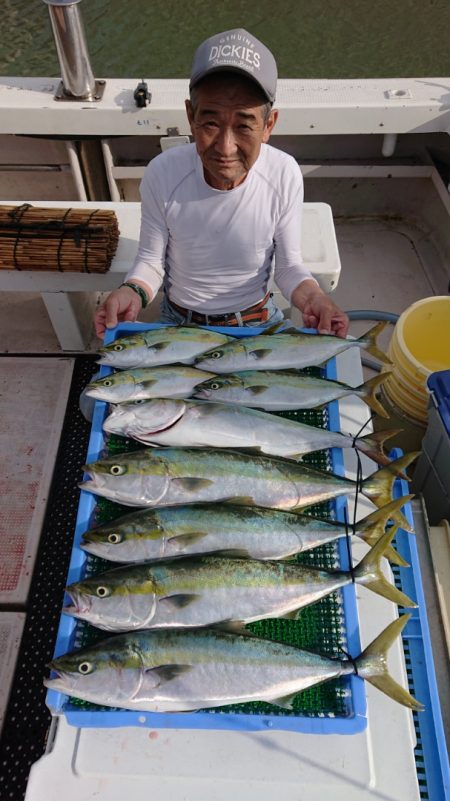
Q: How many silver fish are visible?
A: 9